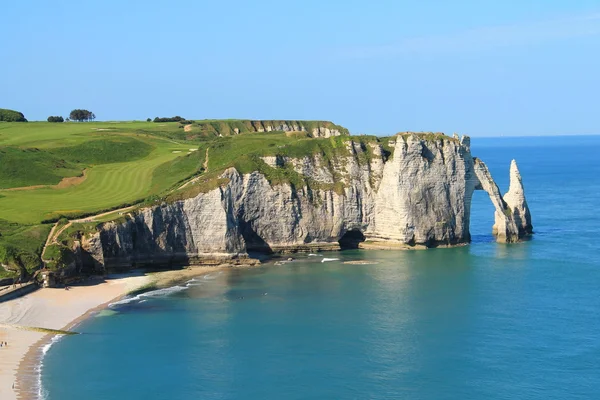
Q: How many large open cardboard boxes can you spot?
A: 0